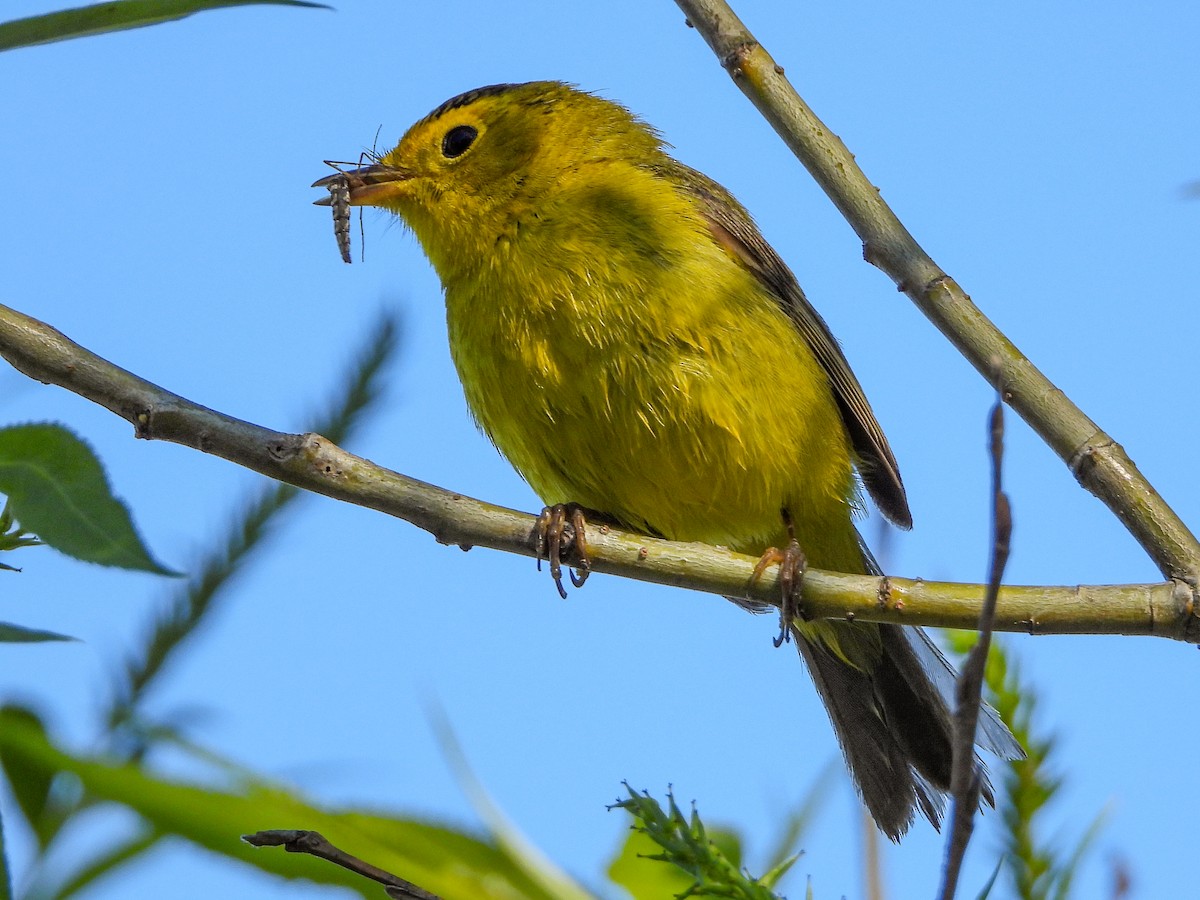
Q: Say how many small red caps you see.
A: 0